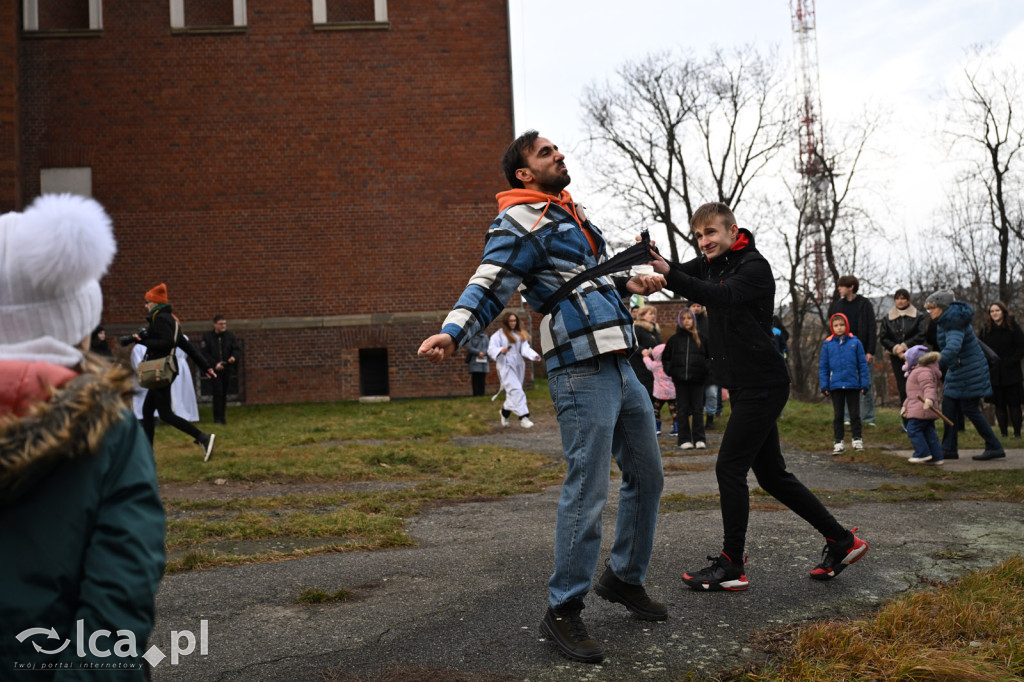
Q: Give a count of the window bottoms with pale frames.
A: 3